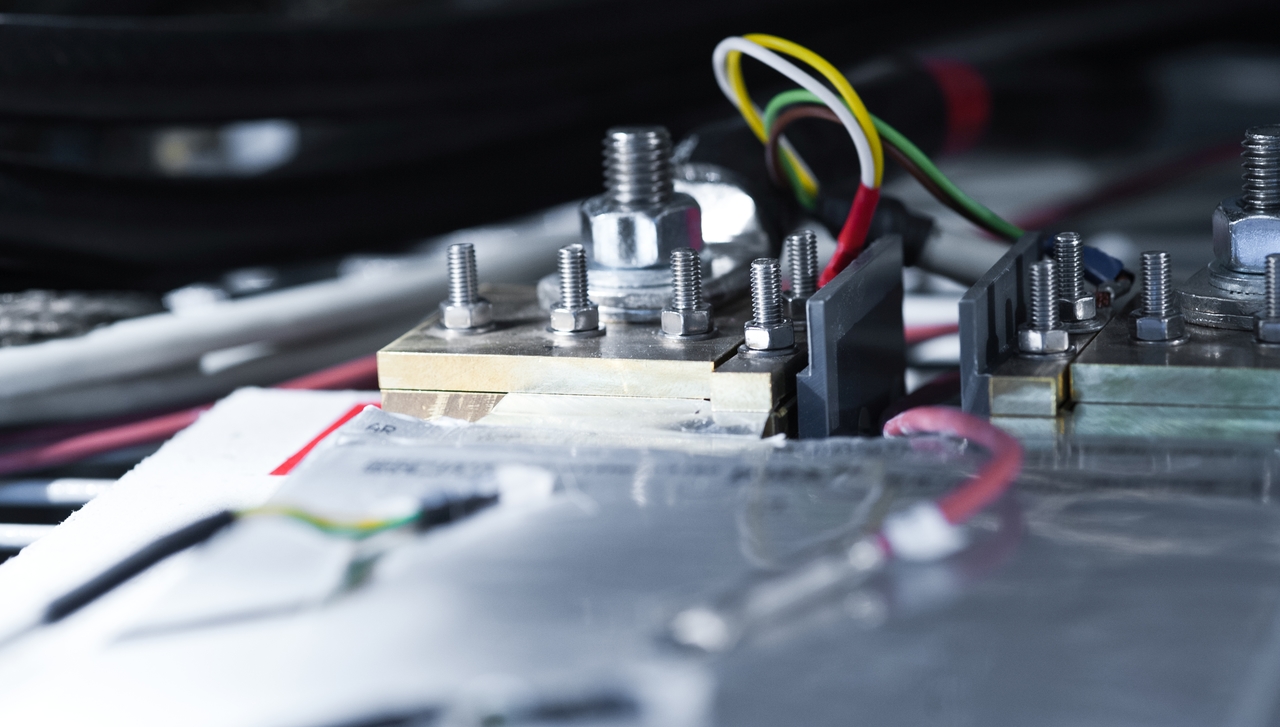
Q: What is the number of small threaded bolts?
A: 9